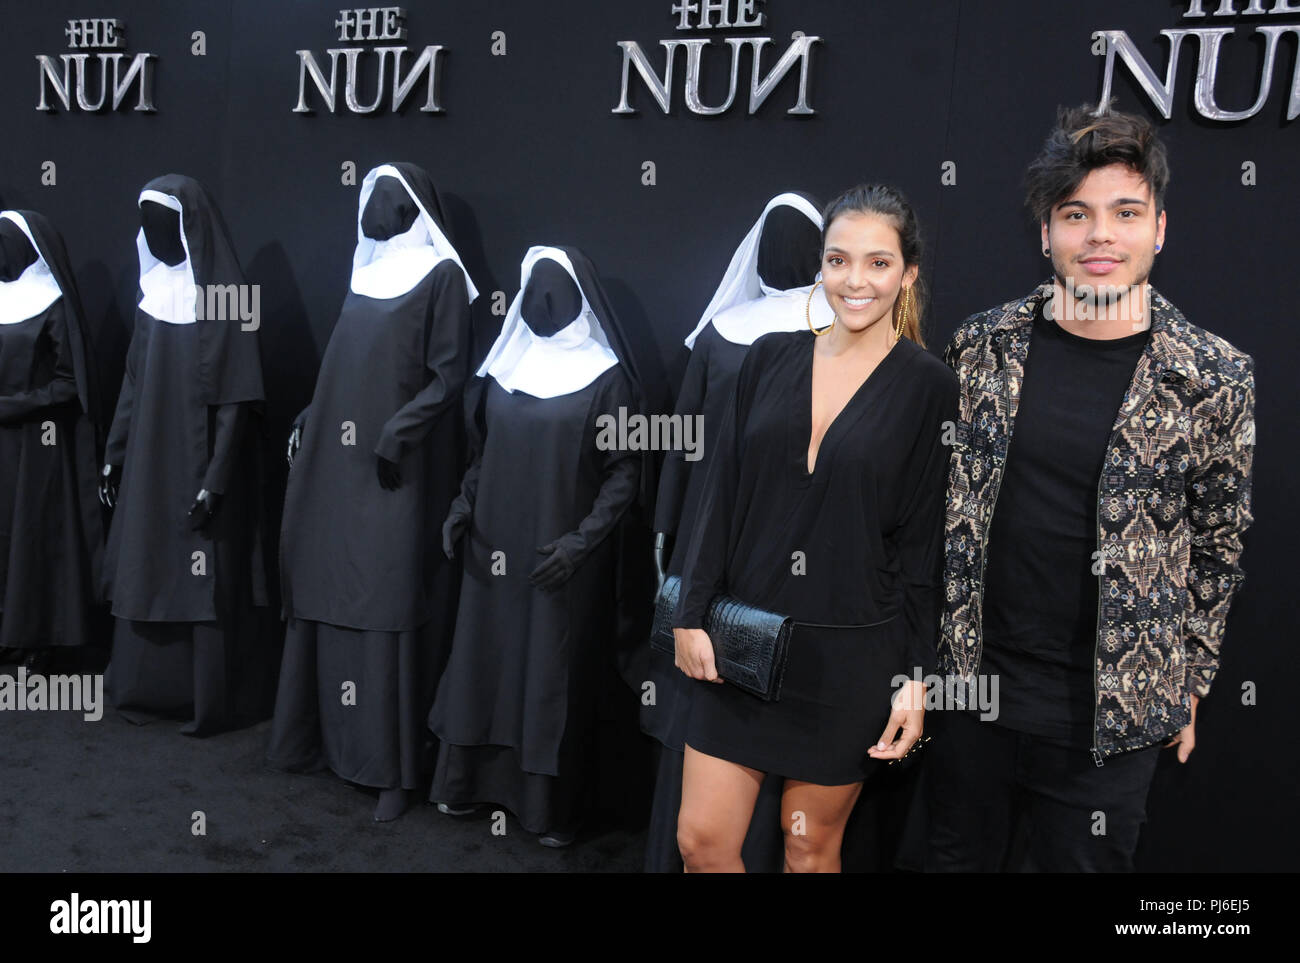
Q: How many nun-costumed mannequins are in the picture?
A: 5